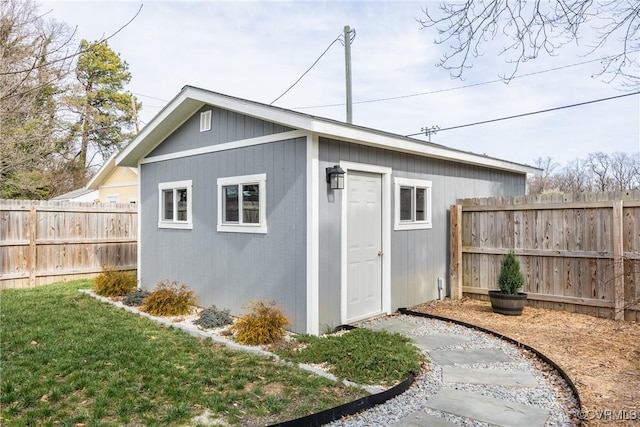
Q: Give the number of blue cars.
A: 0